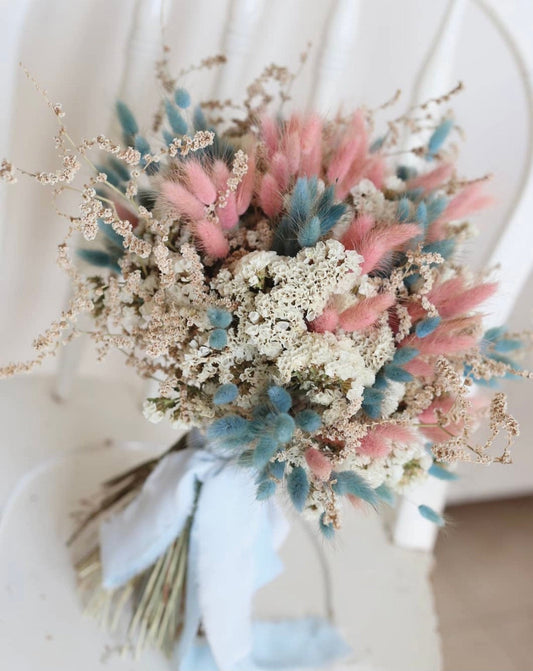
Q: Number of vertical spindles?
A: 4